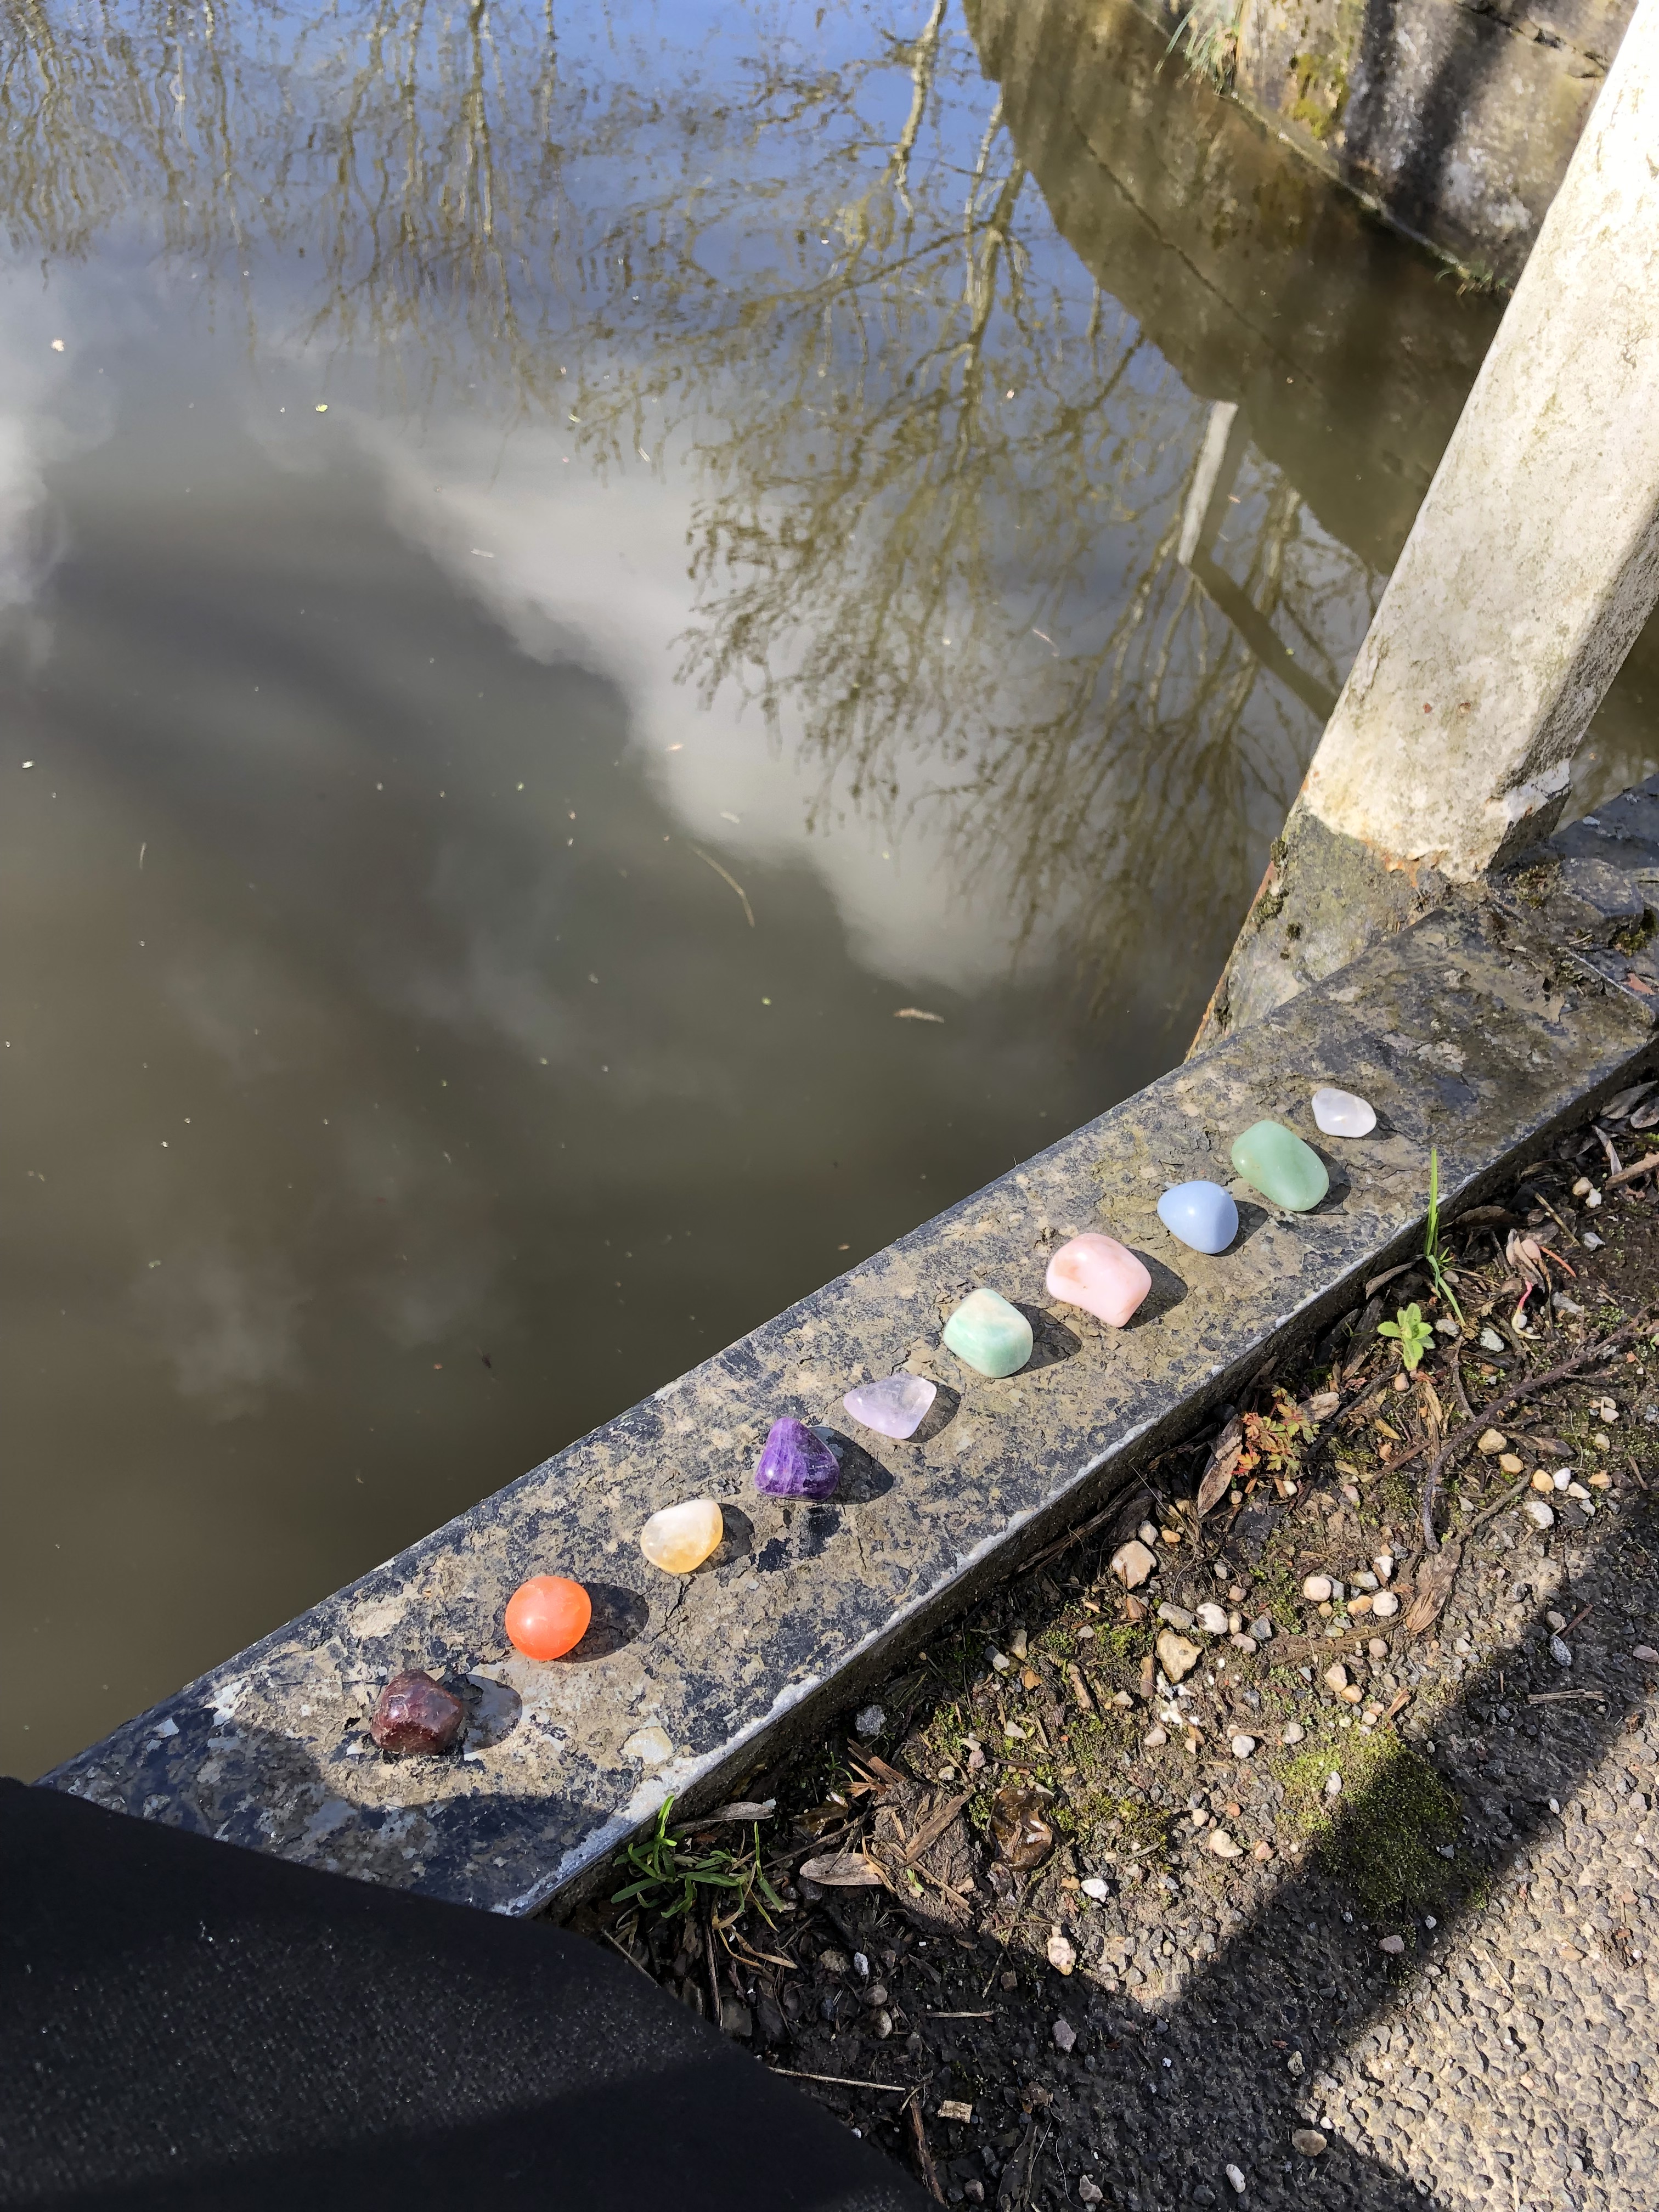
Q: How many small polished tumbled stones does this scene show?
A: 10